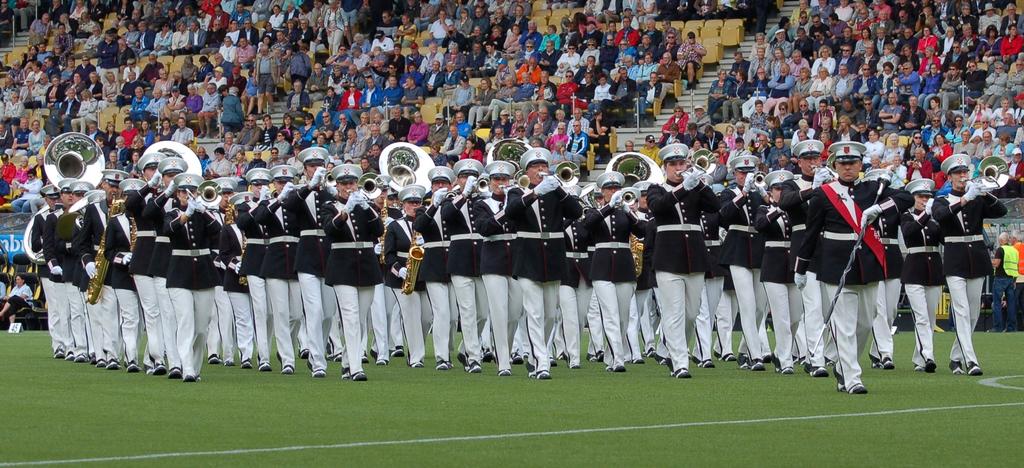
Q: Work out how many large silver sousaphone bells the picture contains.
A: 5